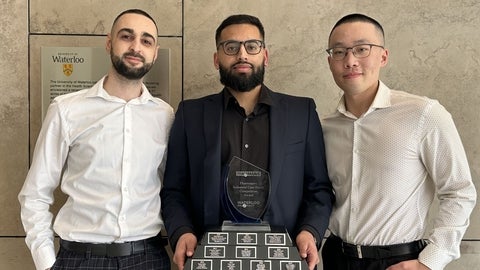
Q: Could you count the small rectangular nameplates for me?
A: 10